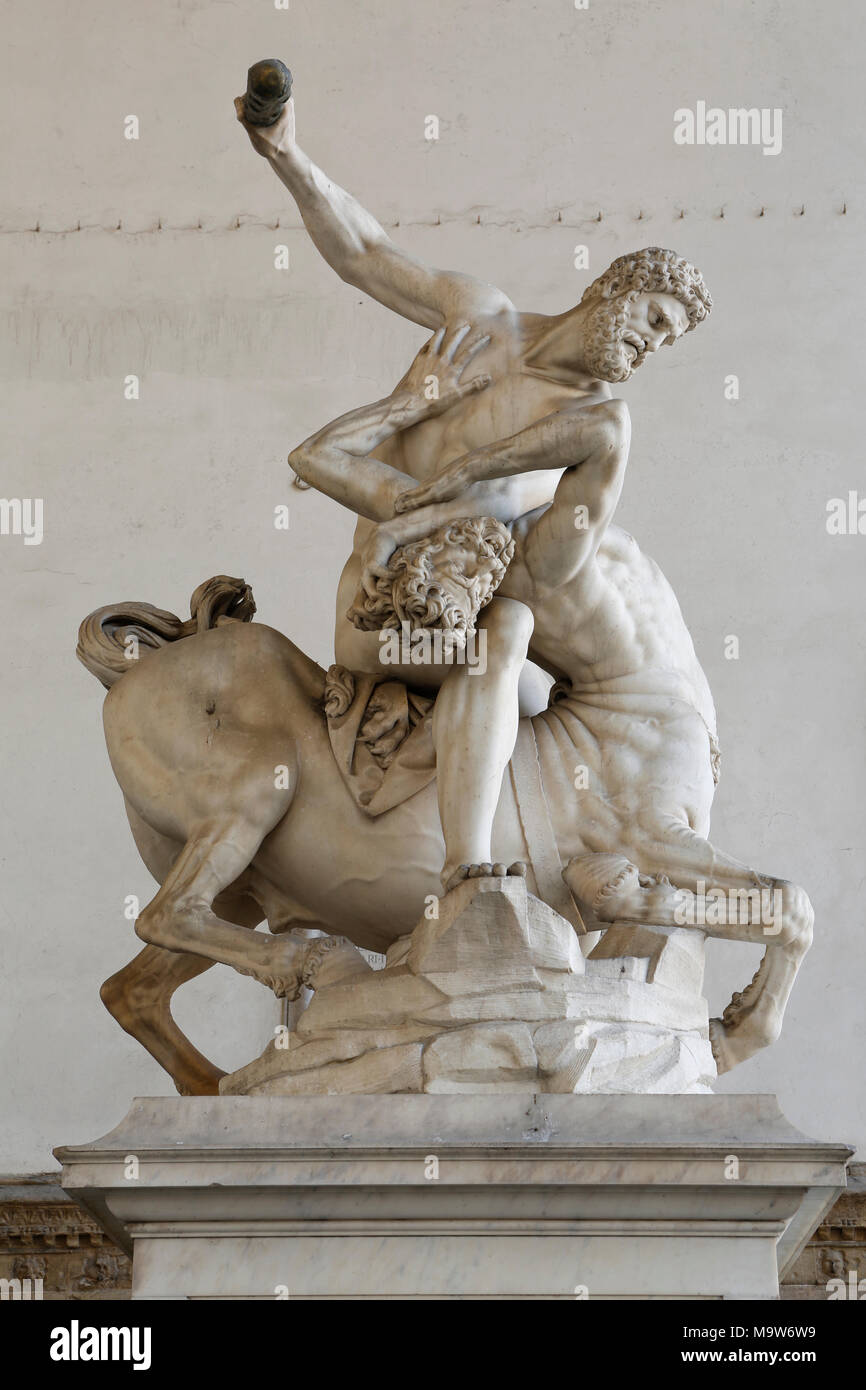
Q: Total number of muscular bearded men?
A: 2